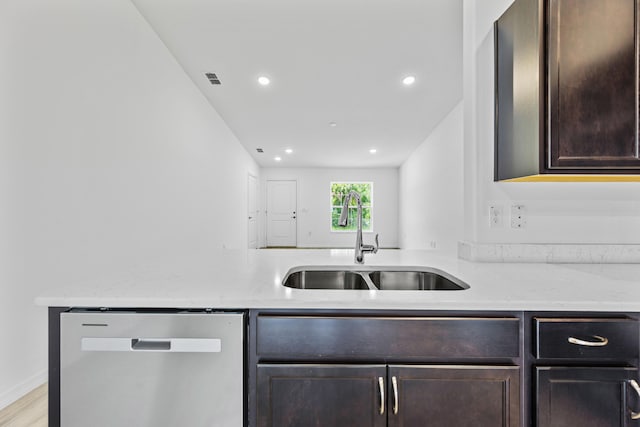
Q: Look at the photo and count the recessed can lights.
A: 5